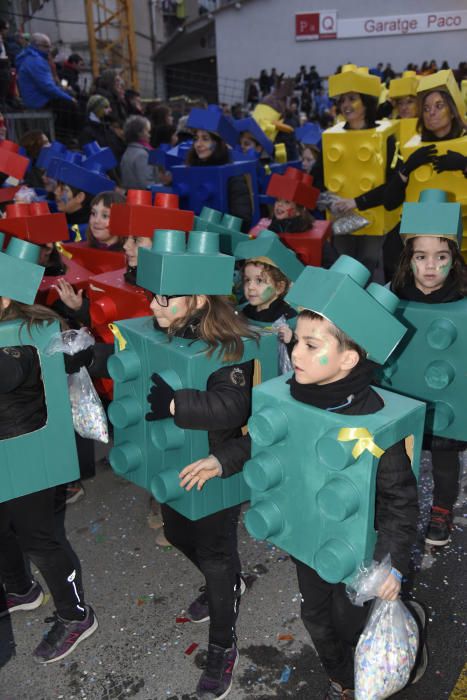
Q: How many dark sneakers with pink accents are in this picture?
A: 4